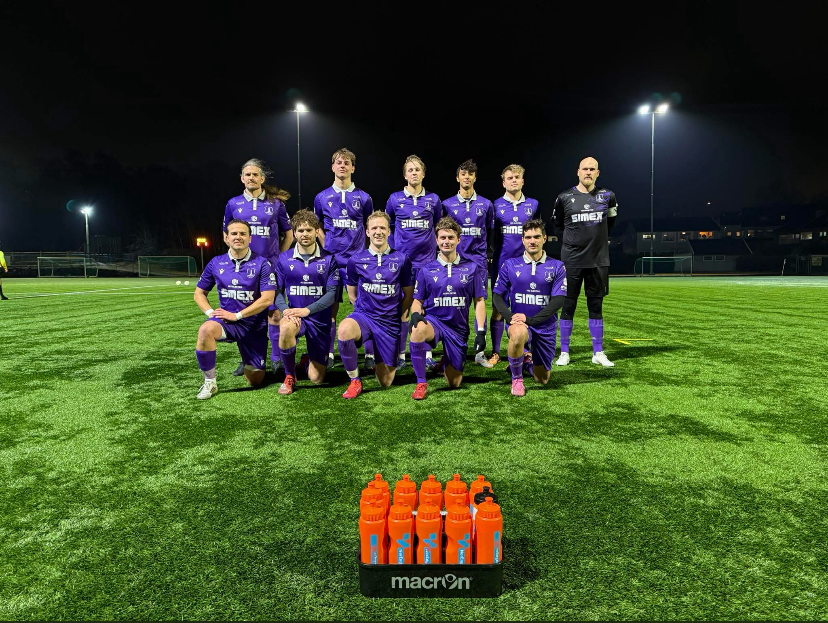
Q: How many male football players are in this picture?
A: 11